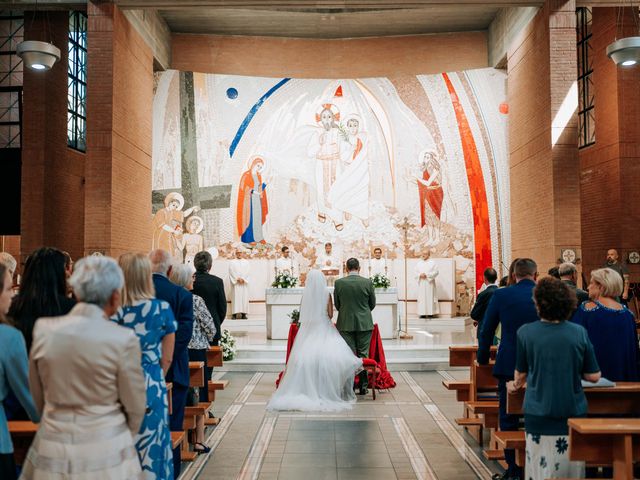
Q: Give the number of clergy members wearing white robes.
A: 5